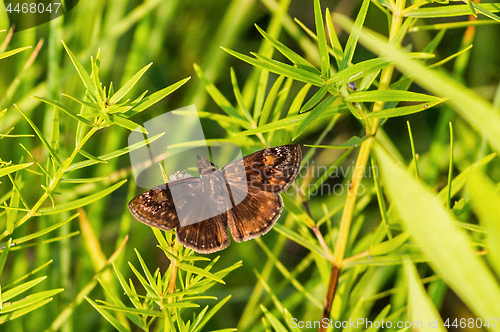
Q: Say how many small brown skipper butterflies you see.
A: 1